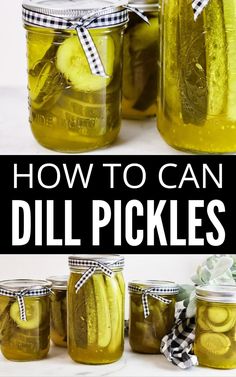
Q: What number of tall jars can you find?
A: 2